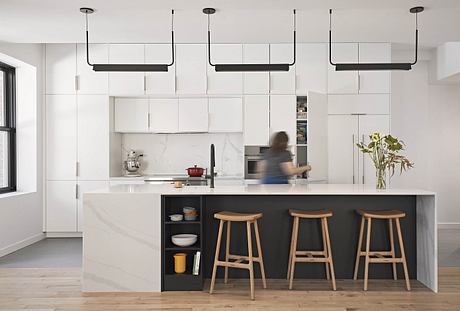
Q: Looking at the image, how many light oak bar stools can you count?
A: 3